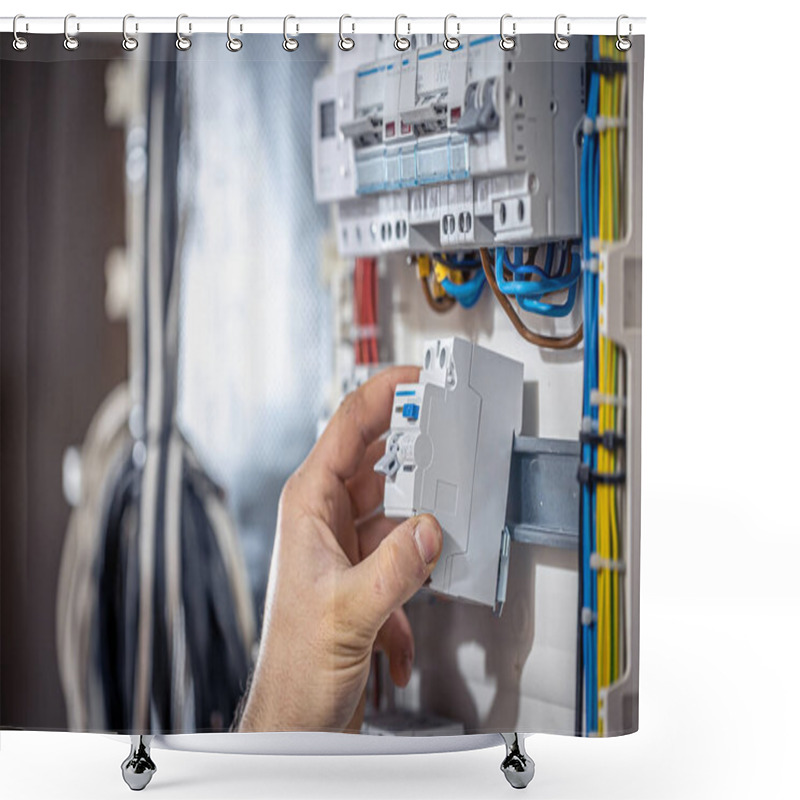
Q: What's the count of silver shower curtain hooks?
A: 12